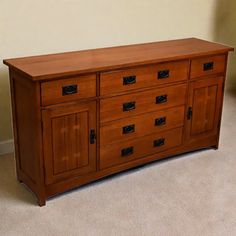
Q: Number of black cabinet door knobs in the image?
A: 2